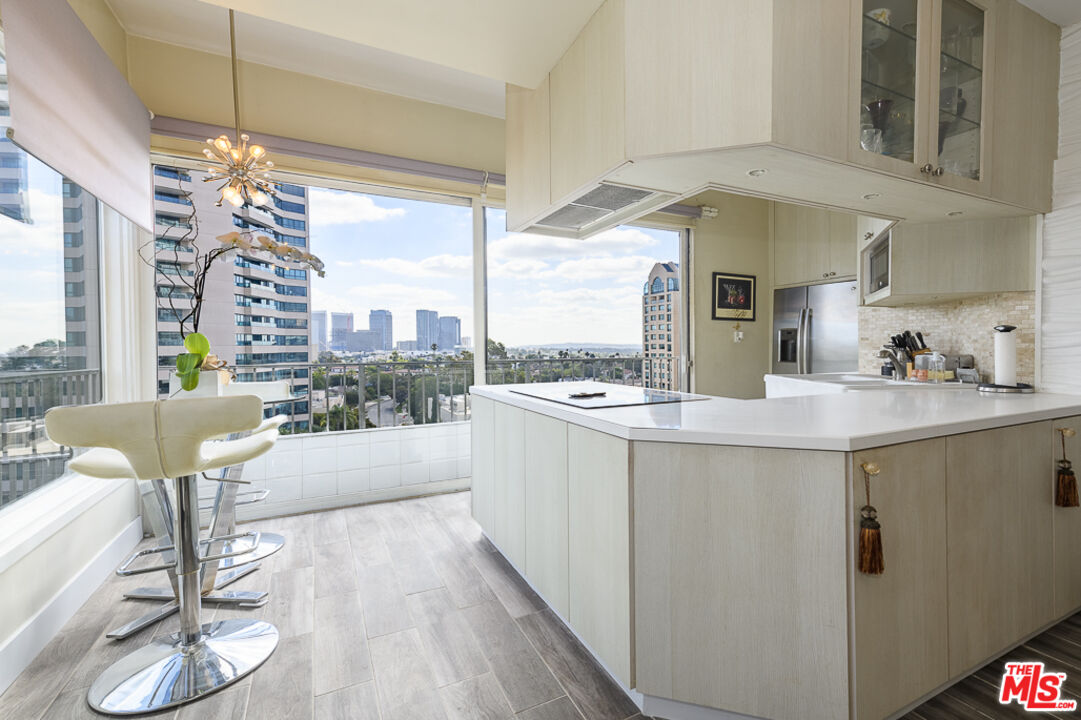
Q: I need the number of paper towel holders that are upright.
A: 1